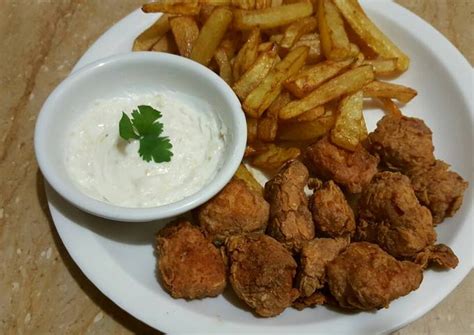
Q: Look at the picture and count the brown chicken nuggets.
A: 11